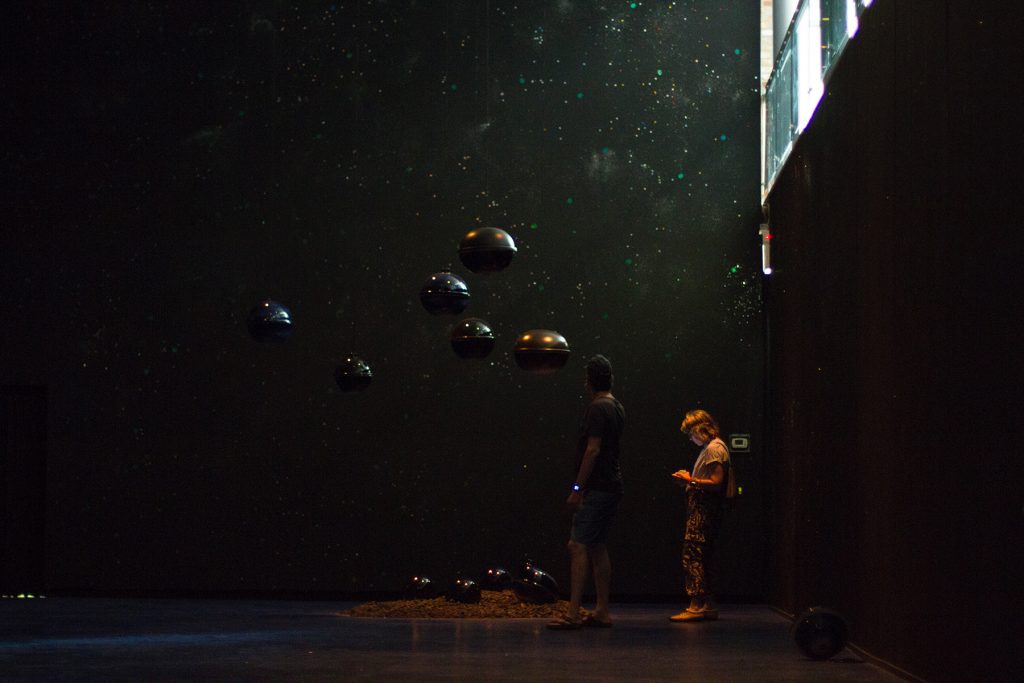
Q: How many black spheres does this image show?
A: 11